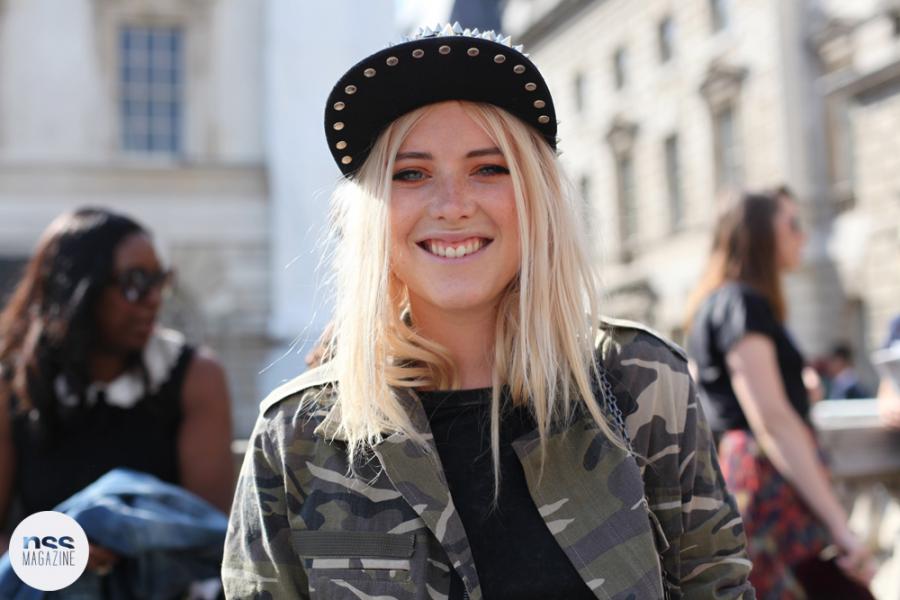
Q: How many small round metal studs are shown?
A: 15